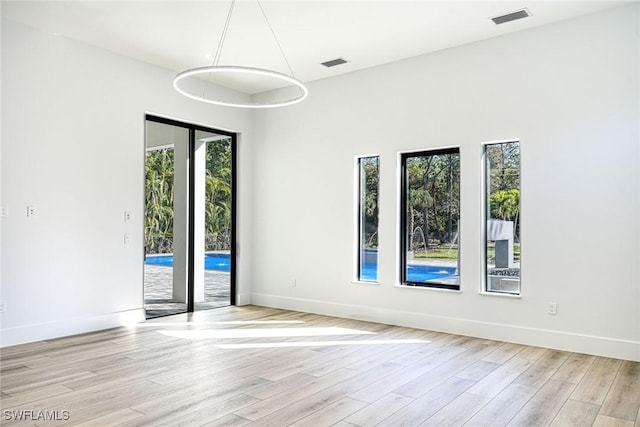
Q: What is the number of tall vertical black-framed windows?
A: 3